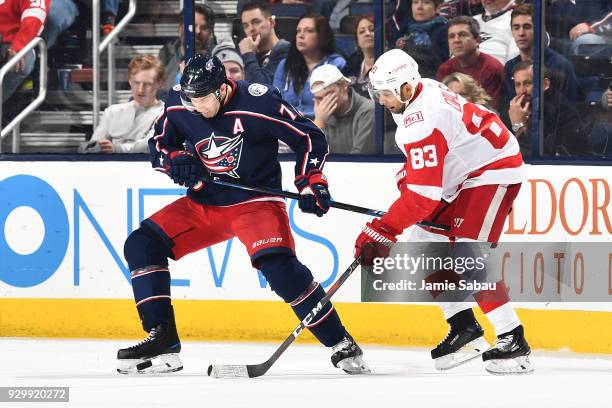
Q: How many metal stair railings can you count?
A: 2